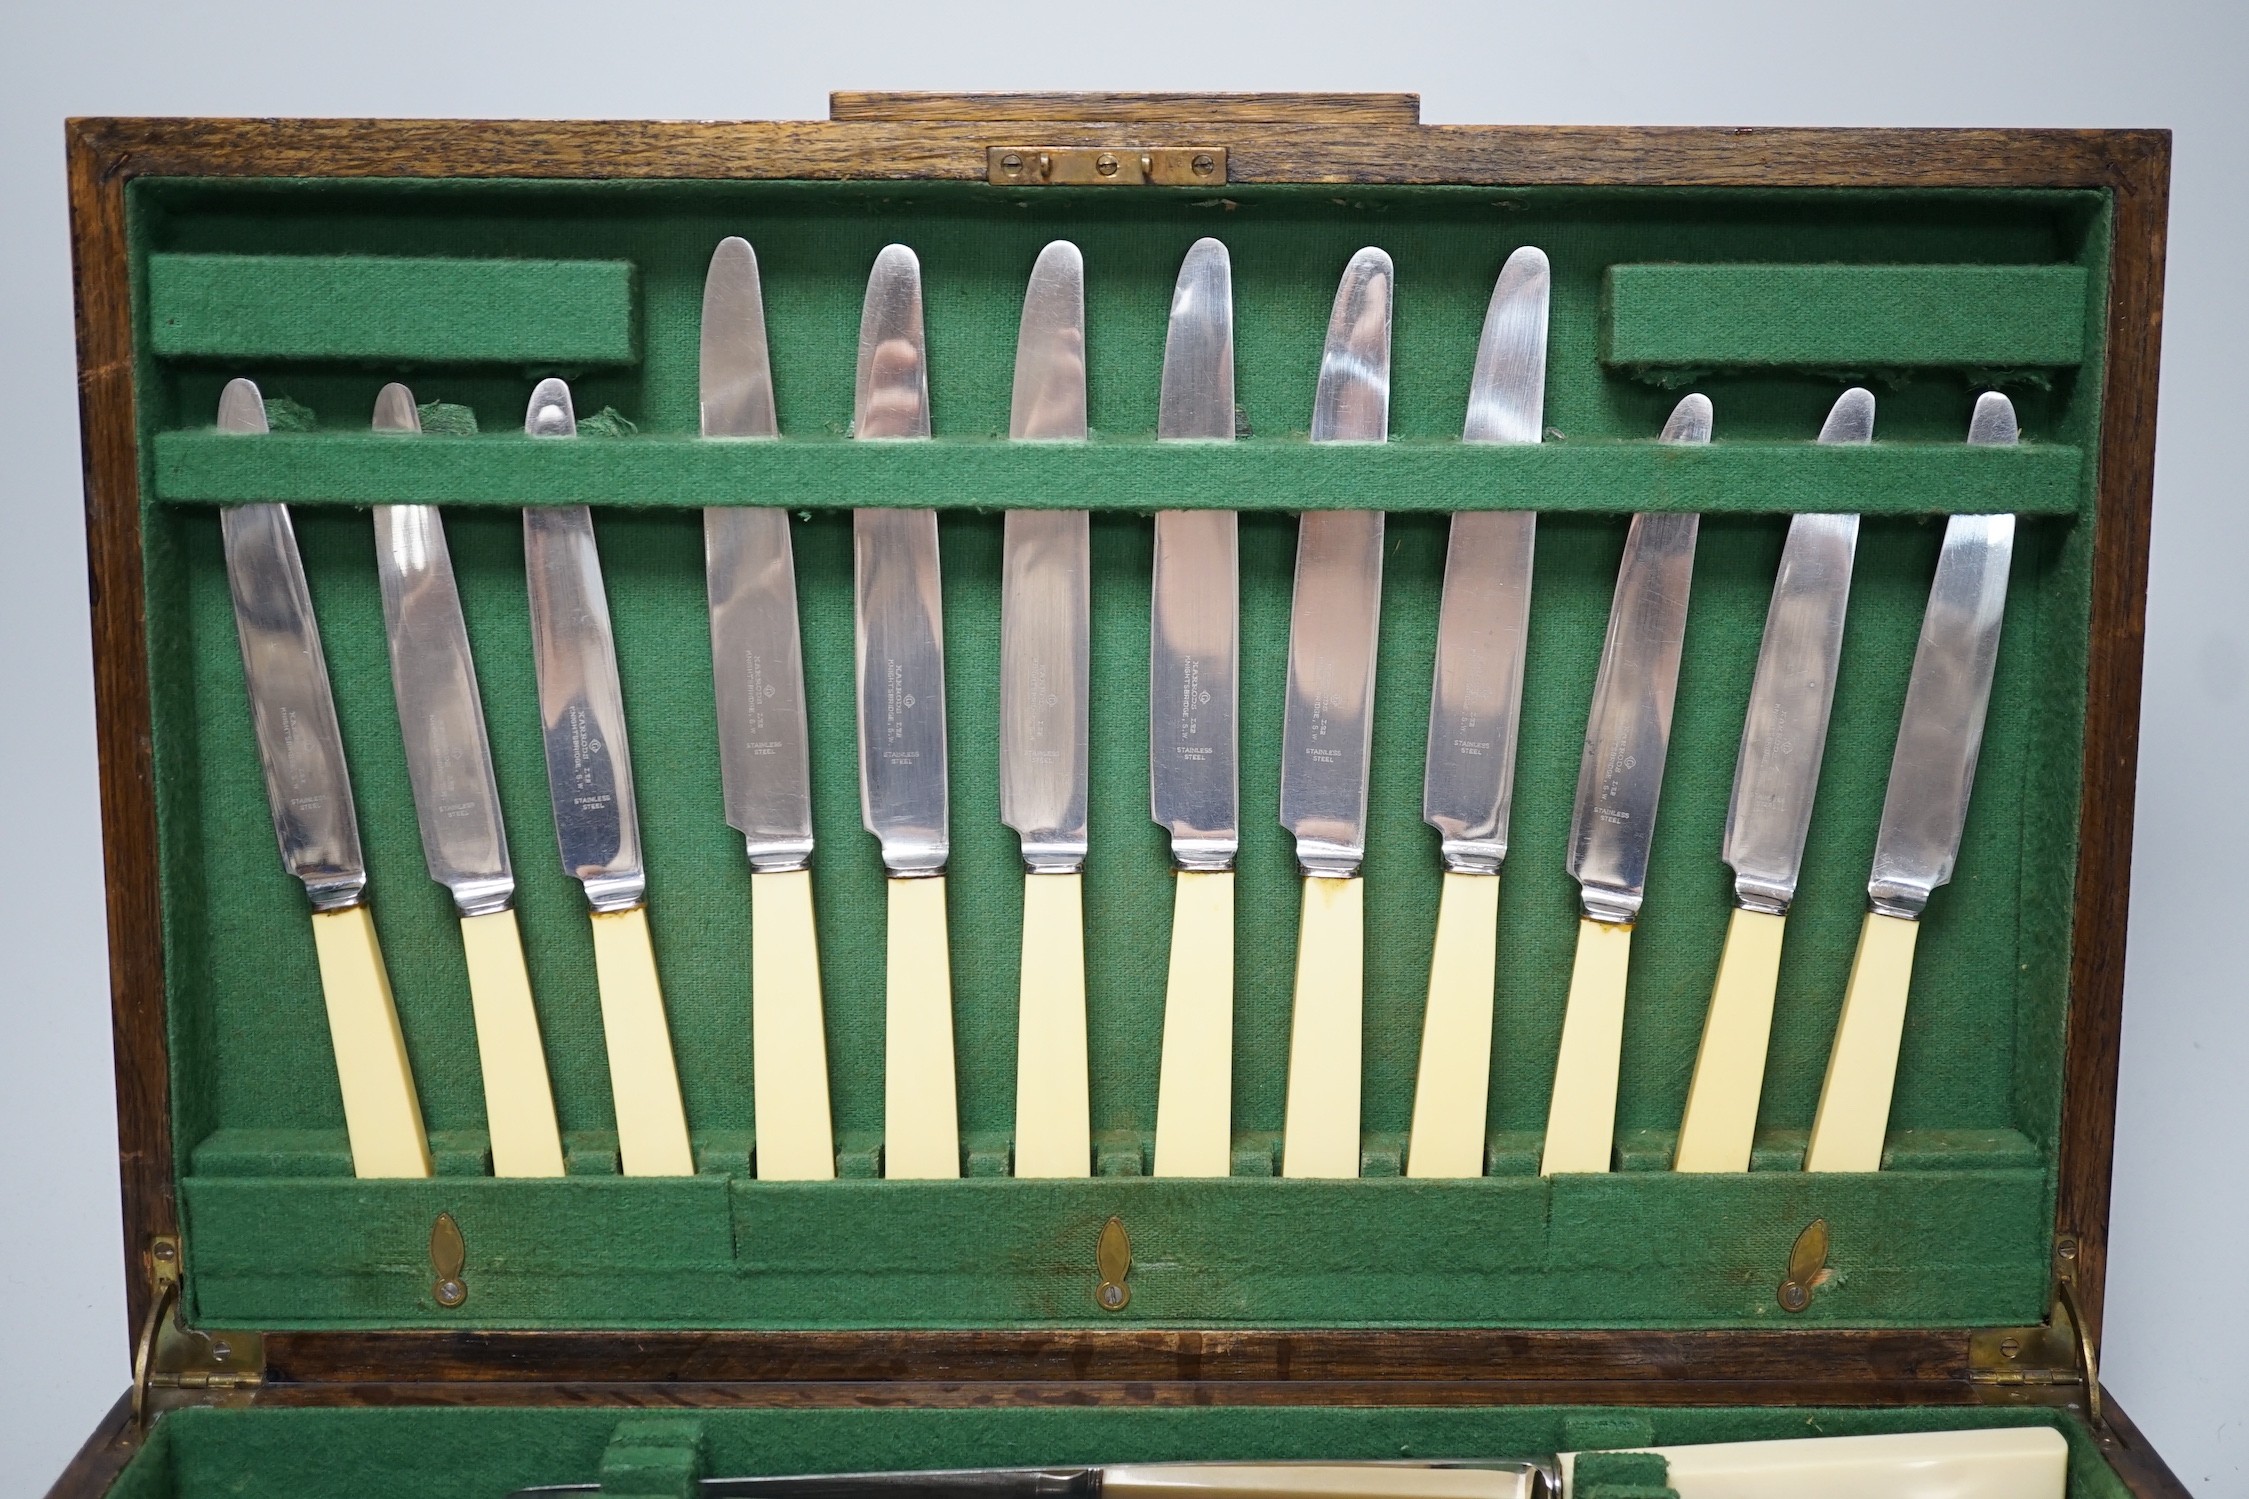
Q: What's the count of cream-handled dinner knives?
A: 12